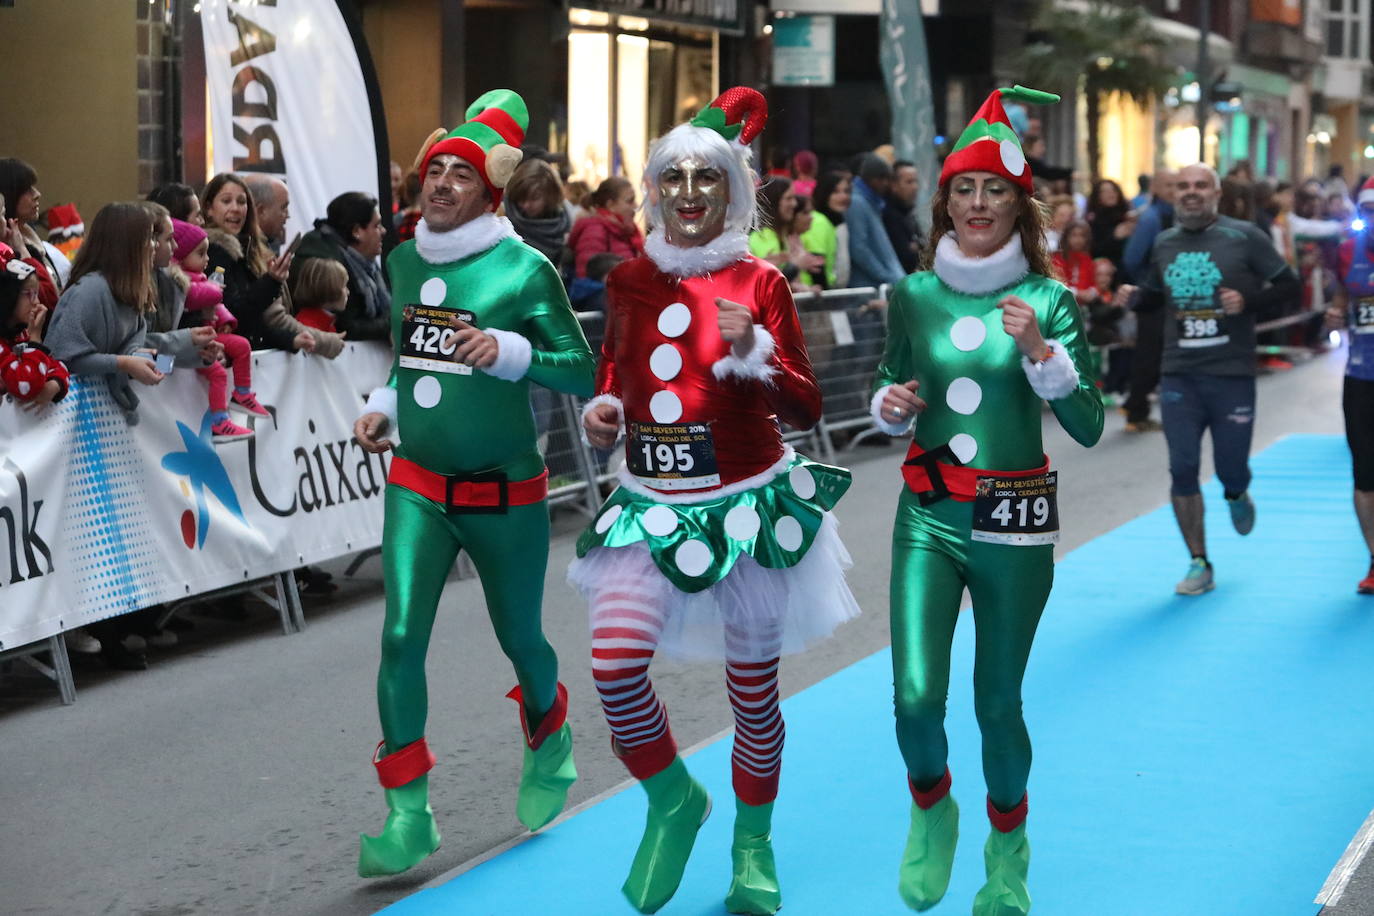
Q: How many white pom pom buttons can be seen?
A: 8